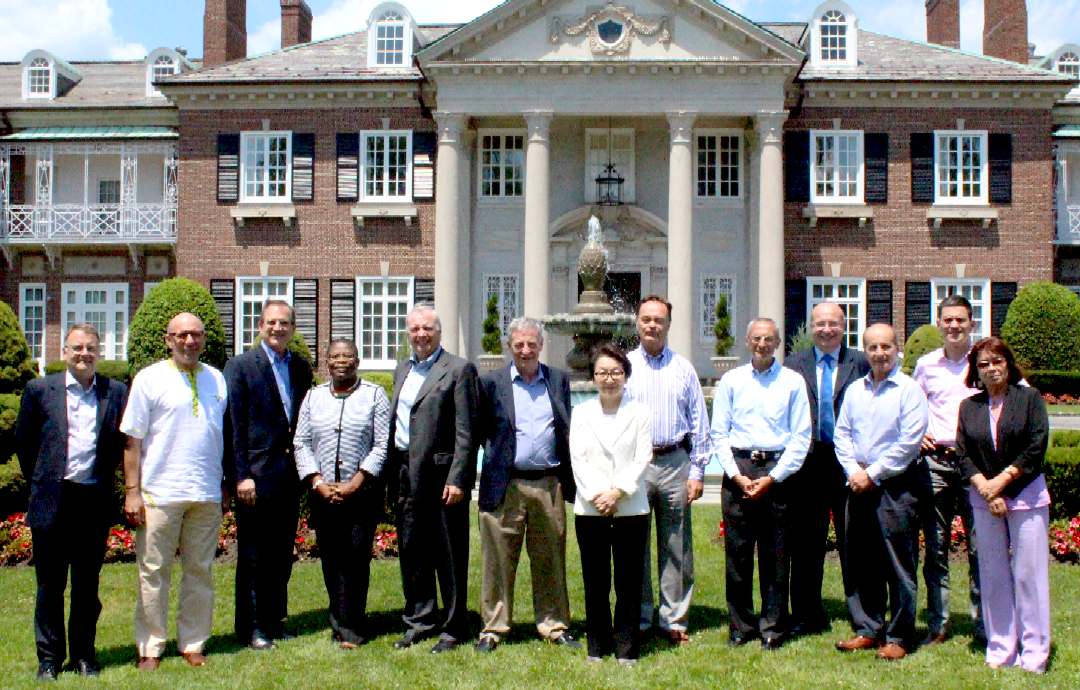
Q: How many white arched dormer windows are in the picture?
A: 5